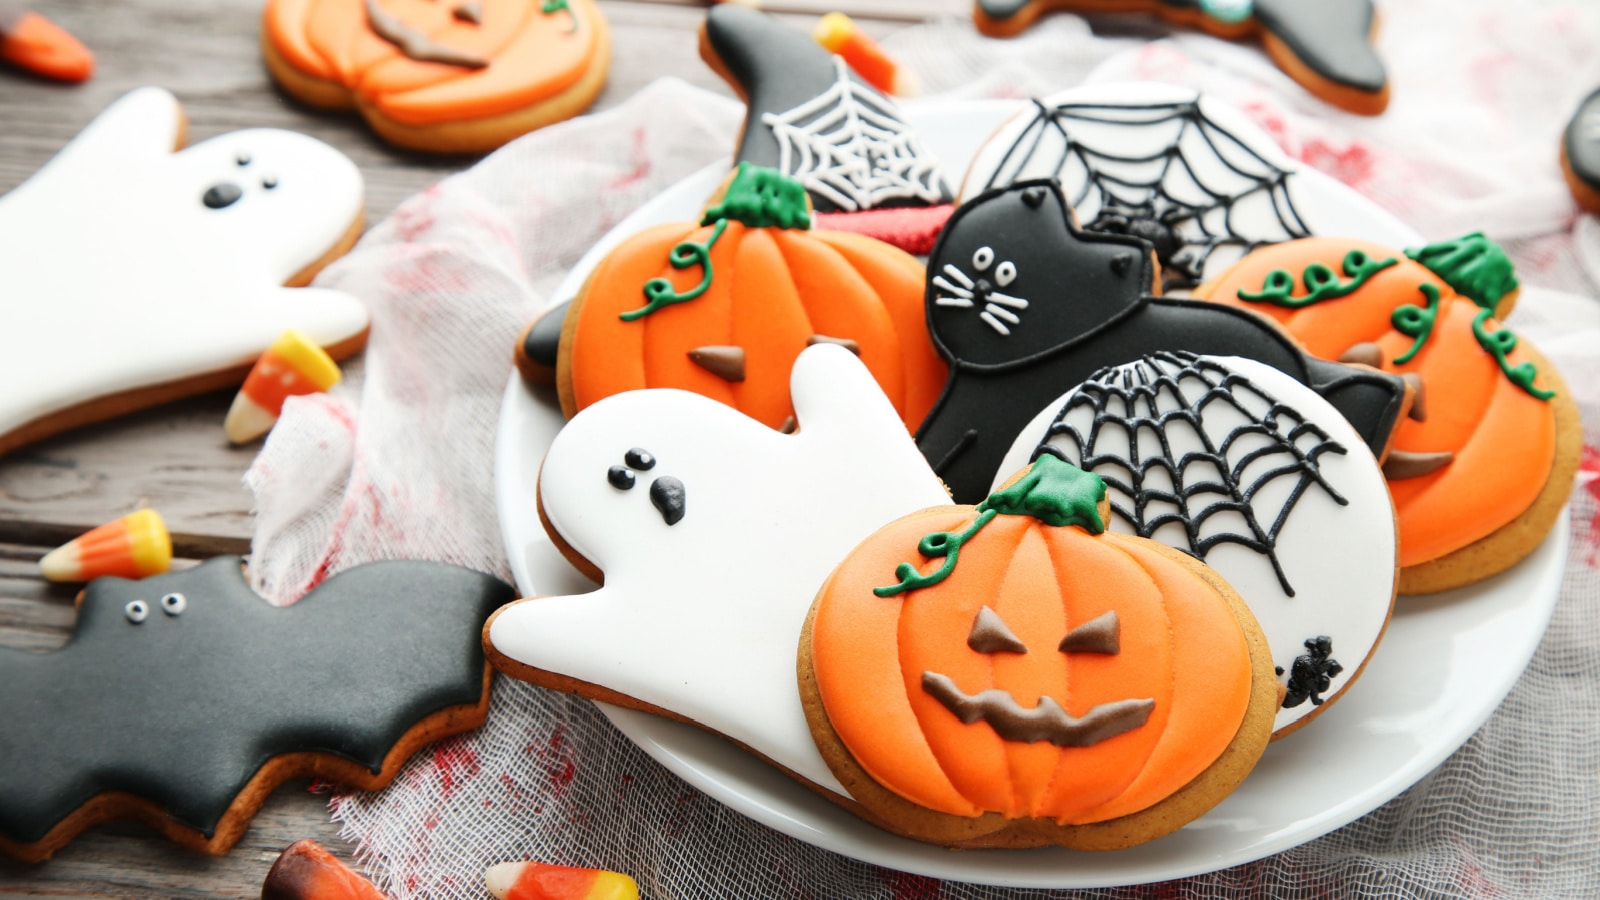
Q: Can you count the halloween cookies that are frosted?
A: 13